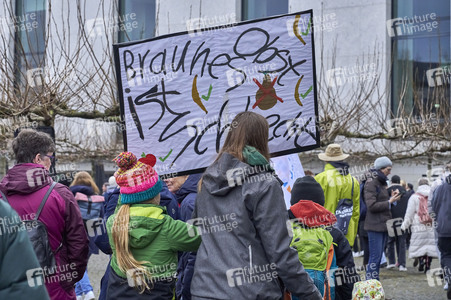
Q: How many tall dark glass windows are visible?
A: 4